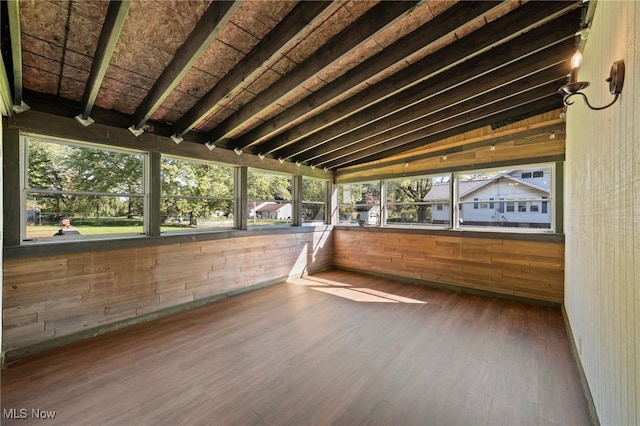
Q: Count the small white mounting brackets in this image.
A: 11